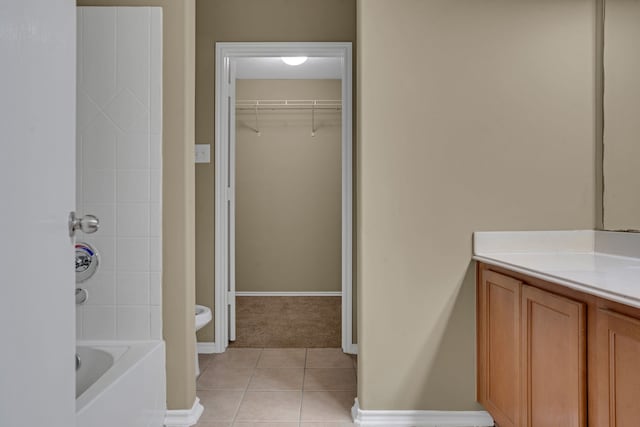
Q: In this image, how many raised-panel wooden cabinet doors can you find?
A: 3